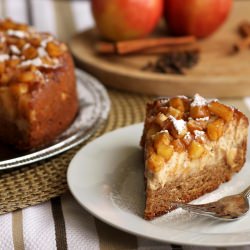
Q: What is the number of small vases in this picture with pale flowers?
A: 0